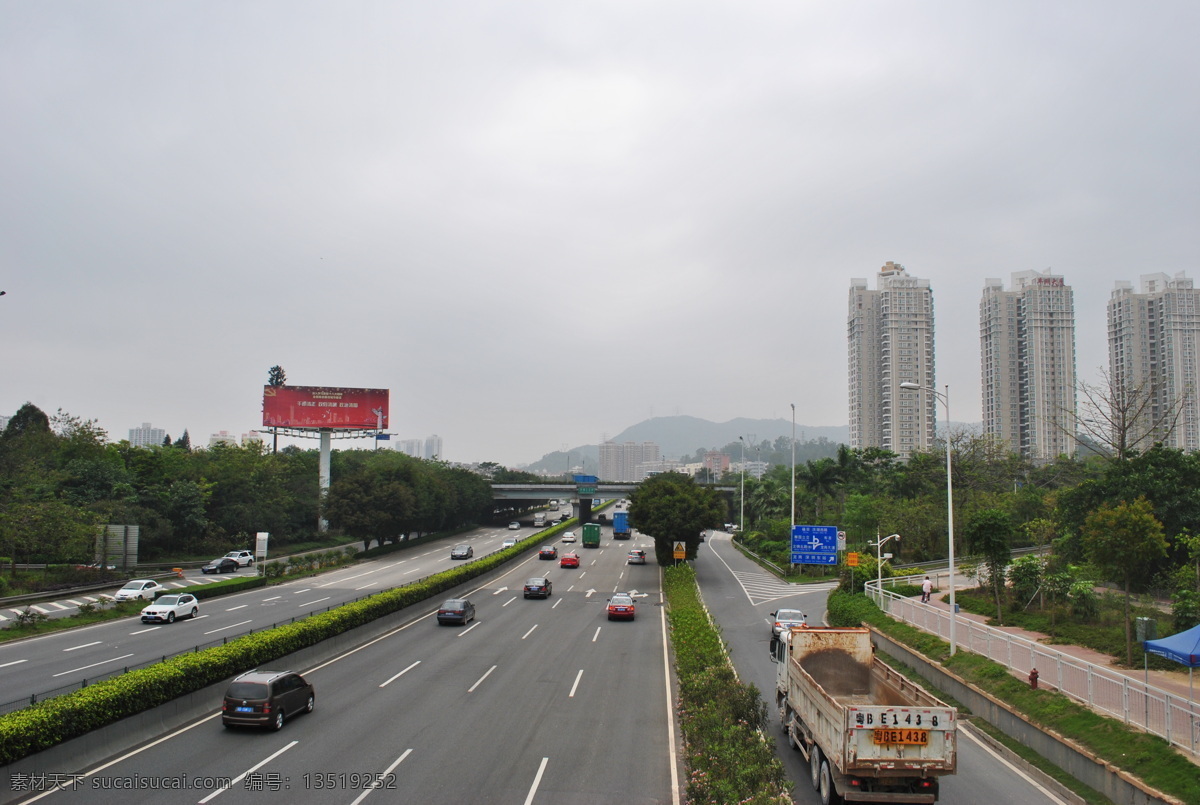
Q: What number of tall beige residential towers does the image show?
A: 3